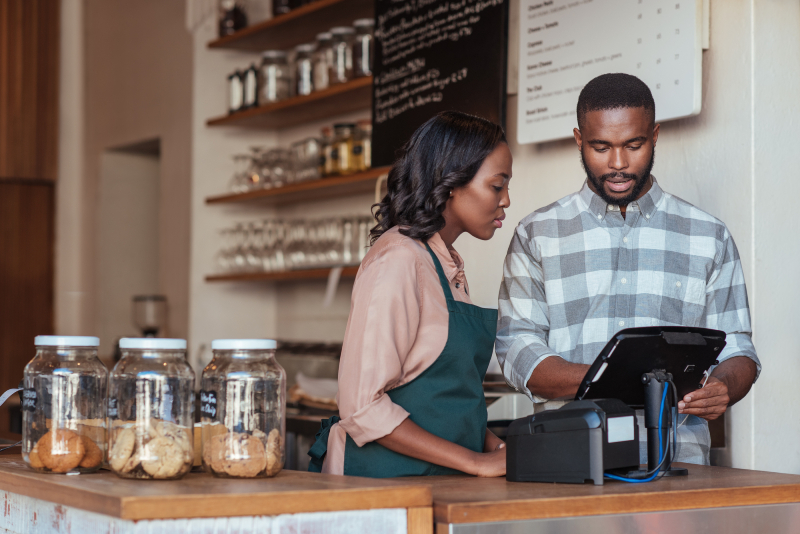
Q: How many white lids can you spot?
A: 3